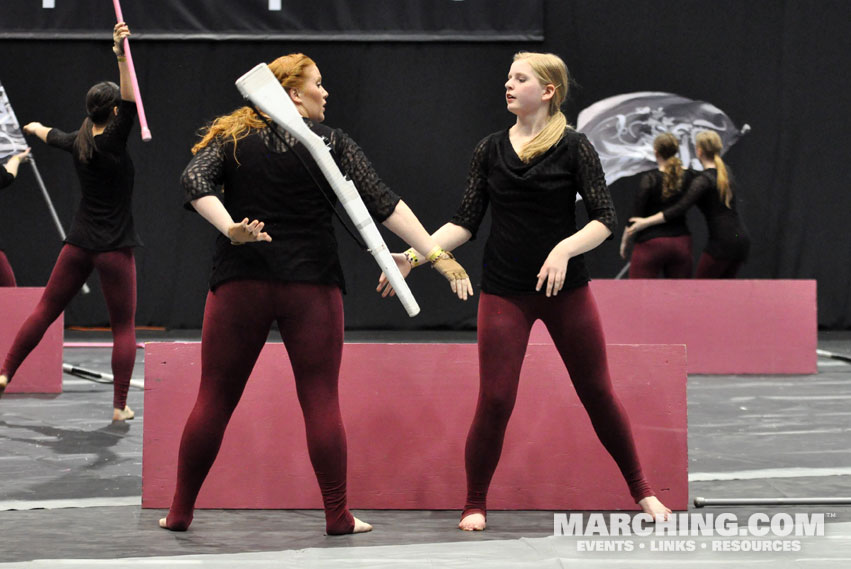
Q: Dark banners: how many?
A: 1